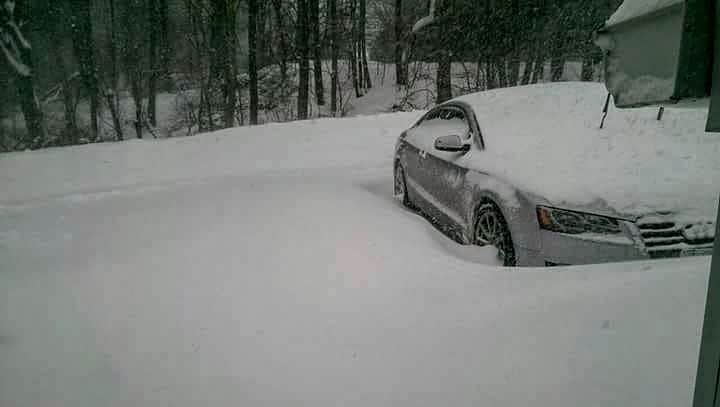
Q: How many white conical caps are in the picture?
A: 0